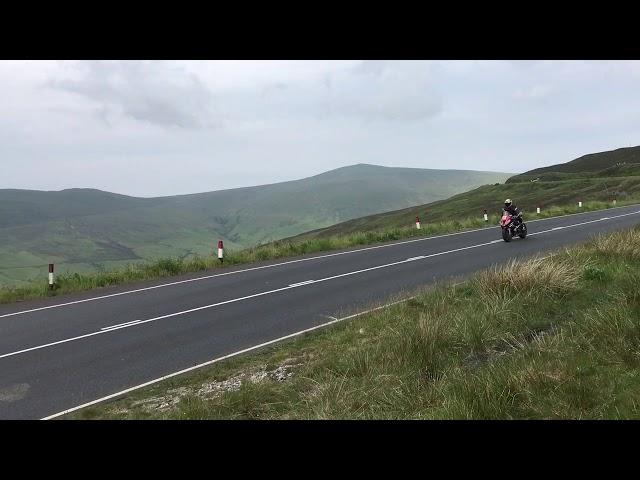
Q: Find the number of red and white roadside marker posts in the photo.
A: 7